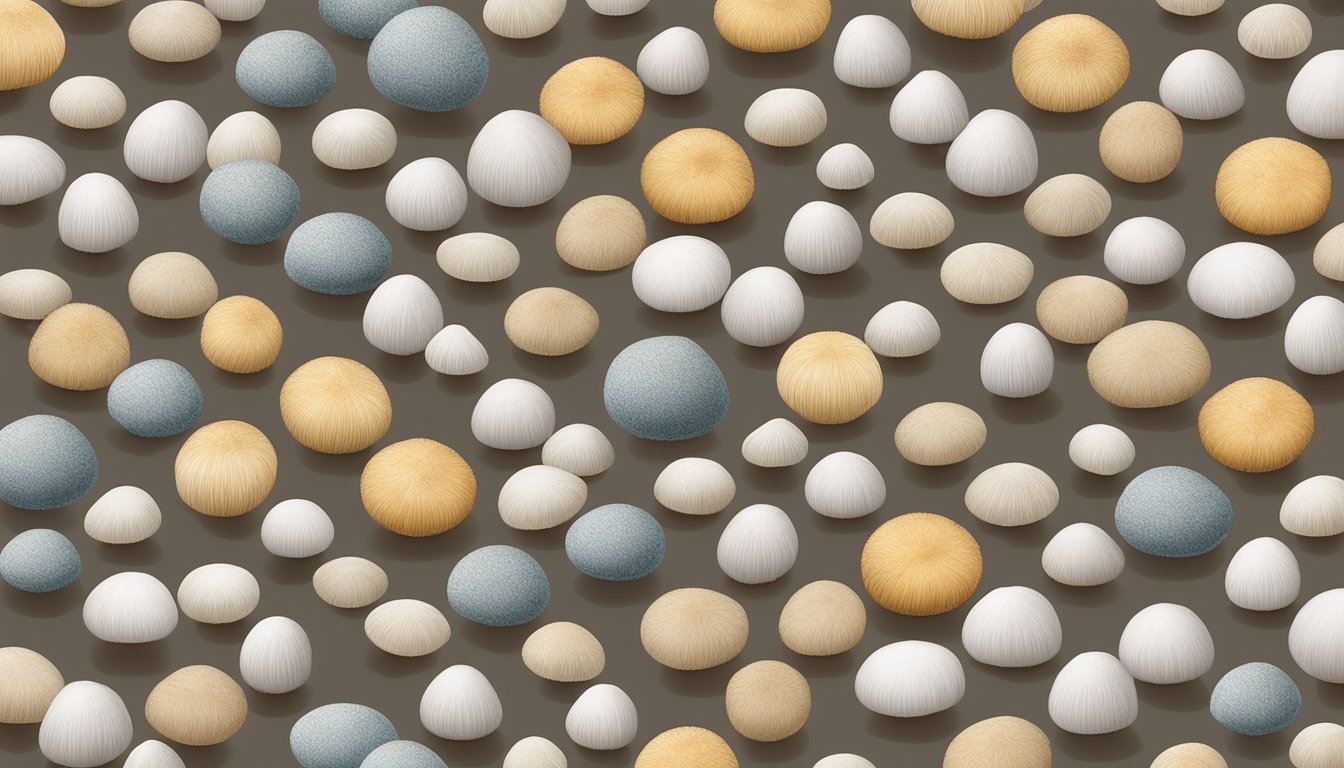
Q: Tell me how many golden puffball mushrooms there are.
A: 15